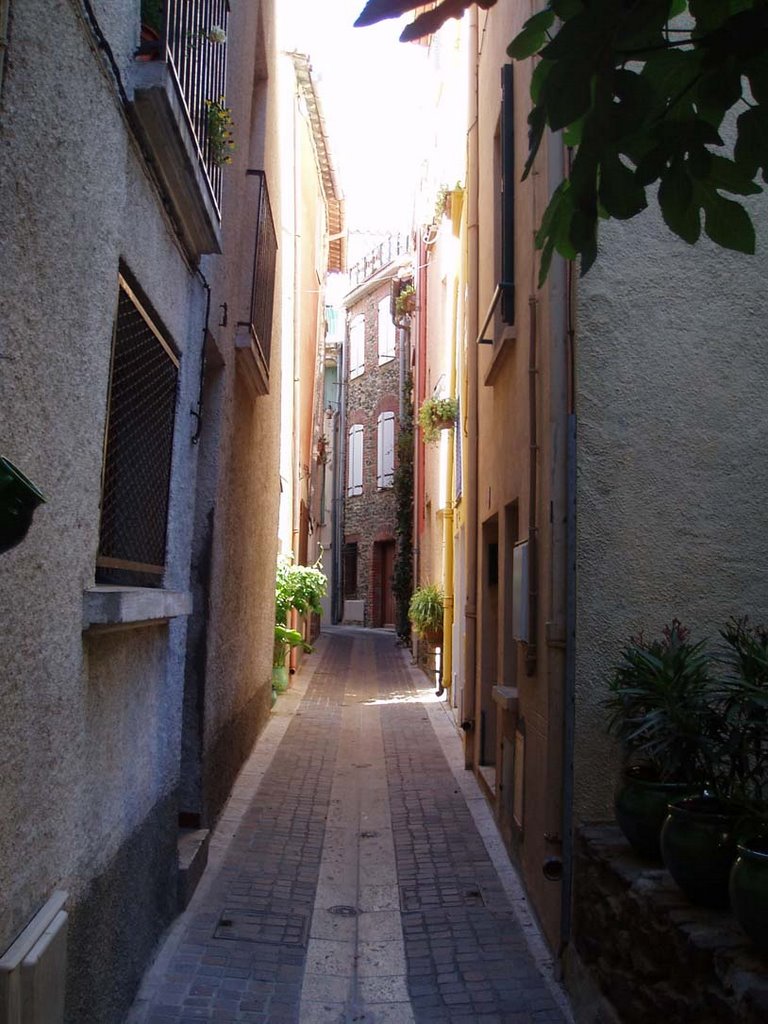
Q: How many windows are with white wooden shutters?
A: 4